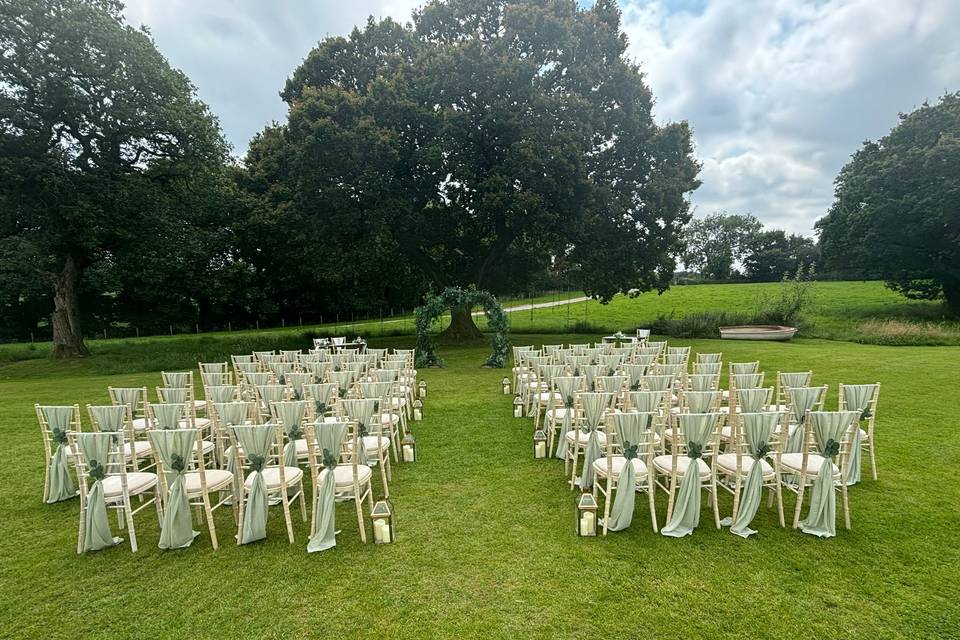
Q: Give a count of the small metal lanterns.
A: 8